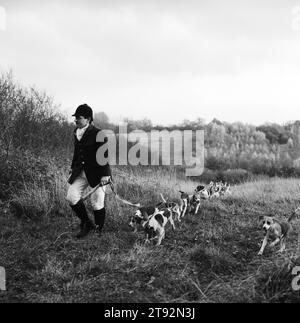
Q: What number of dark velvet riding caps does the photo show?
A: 1